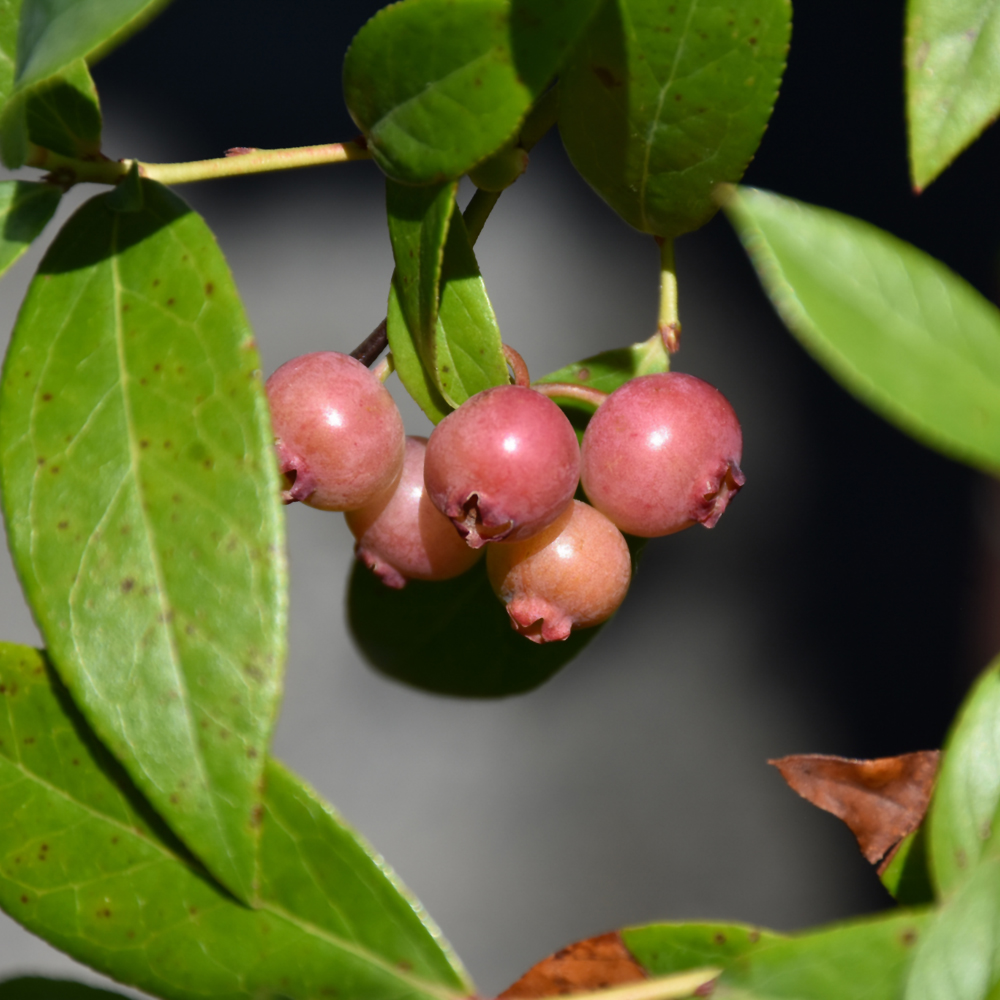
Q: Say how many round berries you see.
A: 5